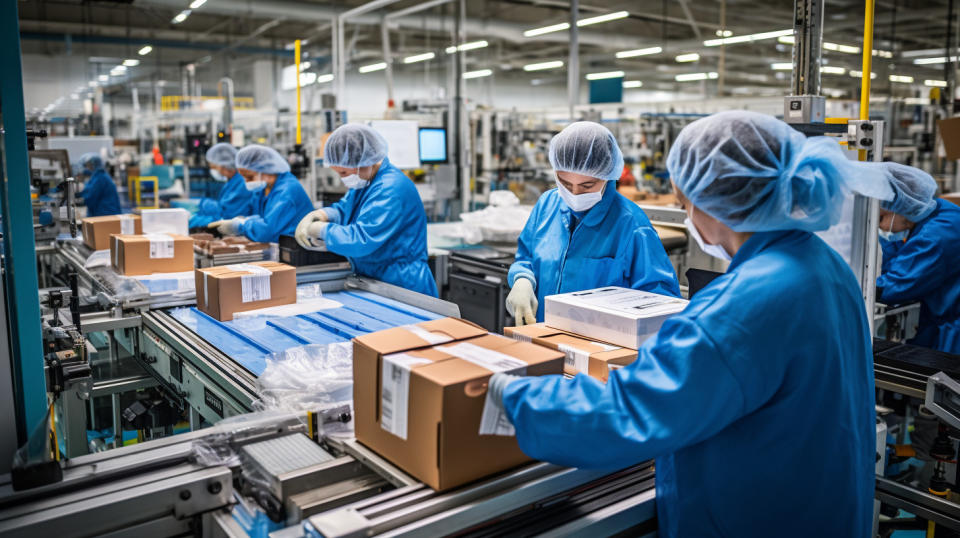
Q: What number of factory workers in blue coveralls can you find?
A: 7